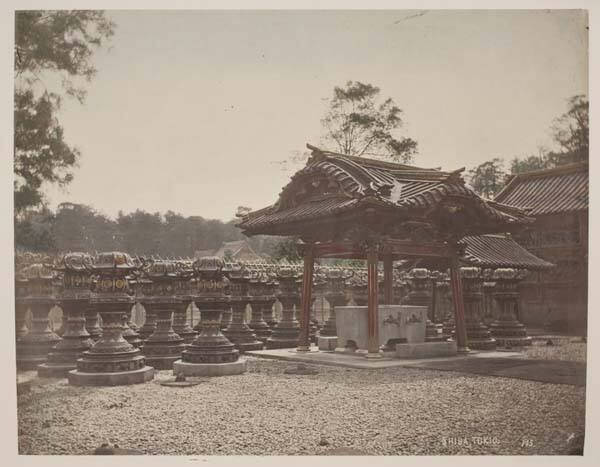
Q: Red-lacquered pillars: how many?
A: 4